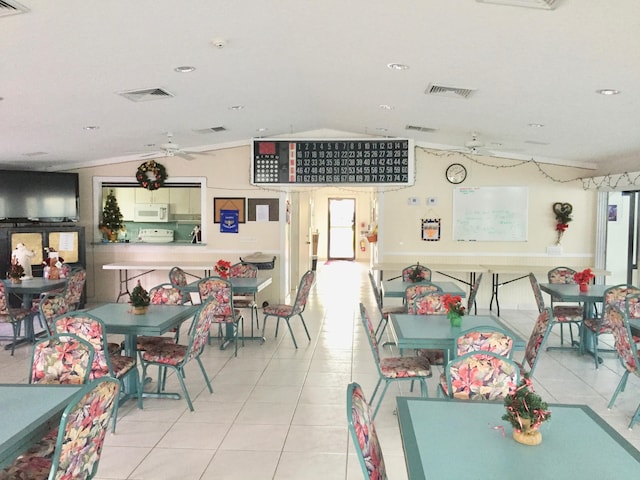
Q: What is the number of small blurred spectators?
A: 0